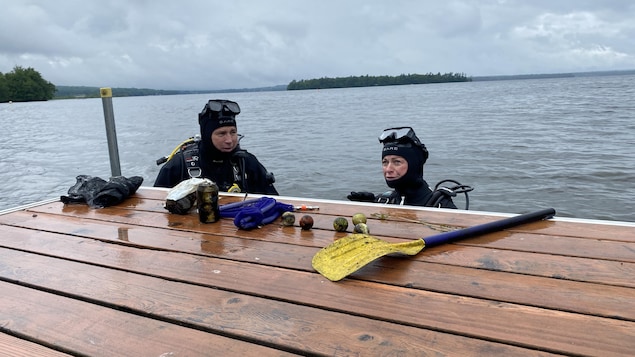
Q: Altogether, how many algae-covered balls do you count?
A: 5